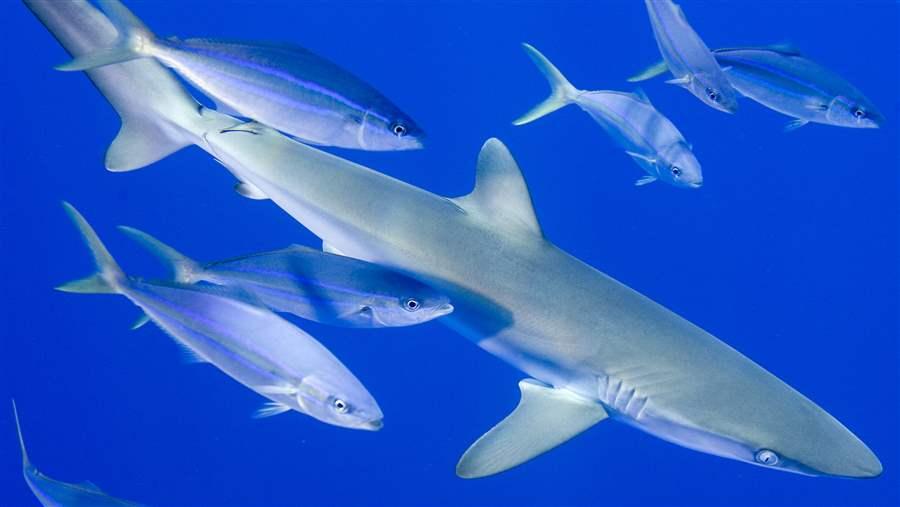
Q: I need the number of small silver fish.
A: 7